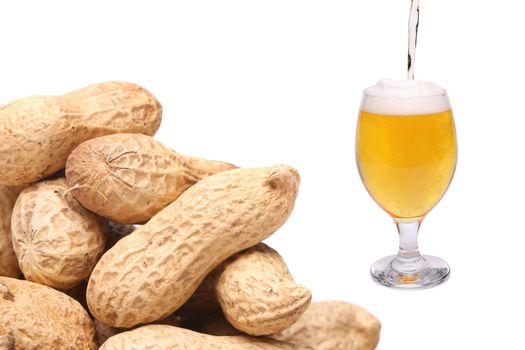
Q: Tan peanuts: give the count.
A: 9